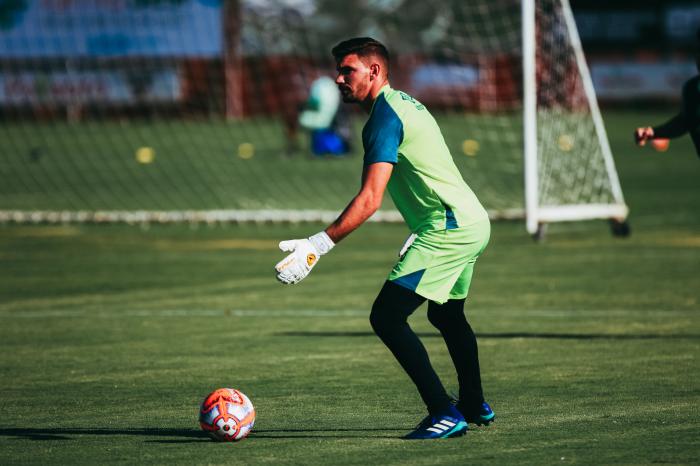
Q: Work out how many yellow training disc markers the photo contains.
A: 4